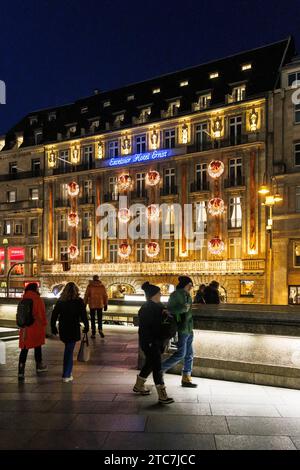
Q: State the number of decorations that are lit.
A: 12